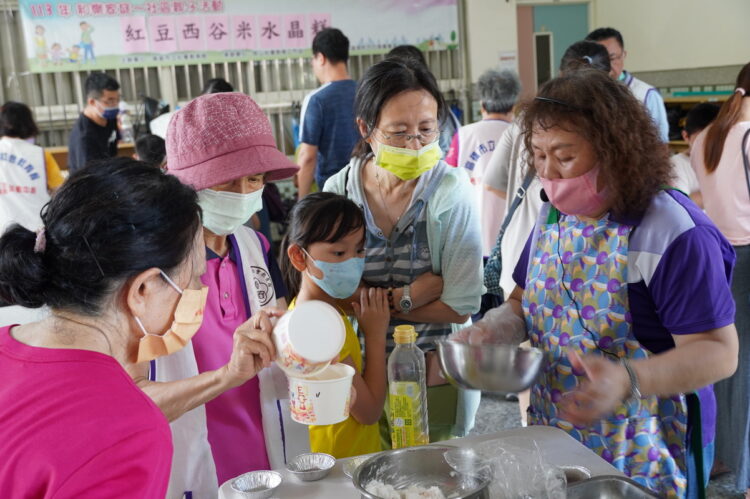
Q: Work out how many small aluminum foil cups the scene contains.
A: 2